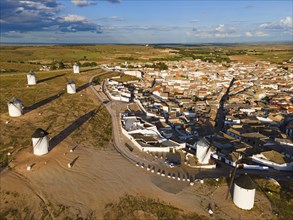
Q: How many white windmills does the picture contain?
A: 7